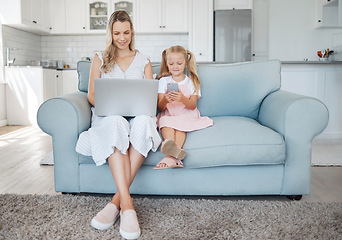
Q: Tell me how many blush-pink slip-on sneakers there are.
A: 2